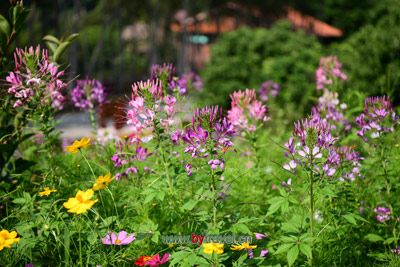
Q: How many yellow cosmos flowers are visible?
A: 7